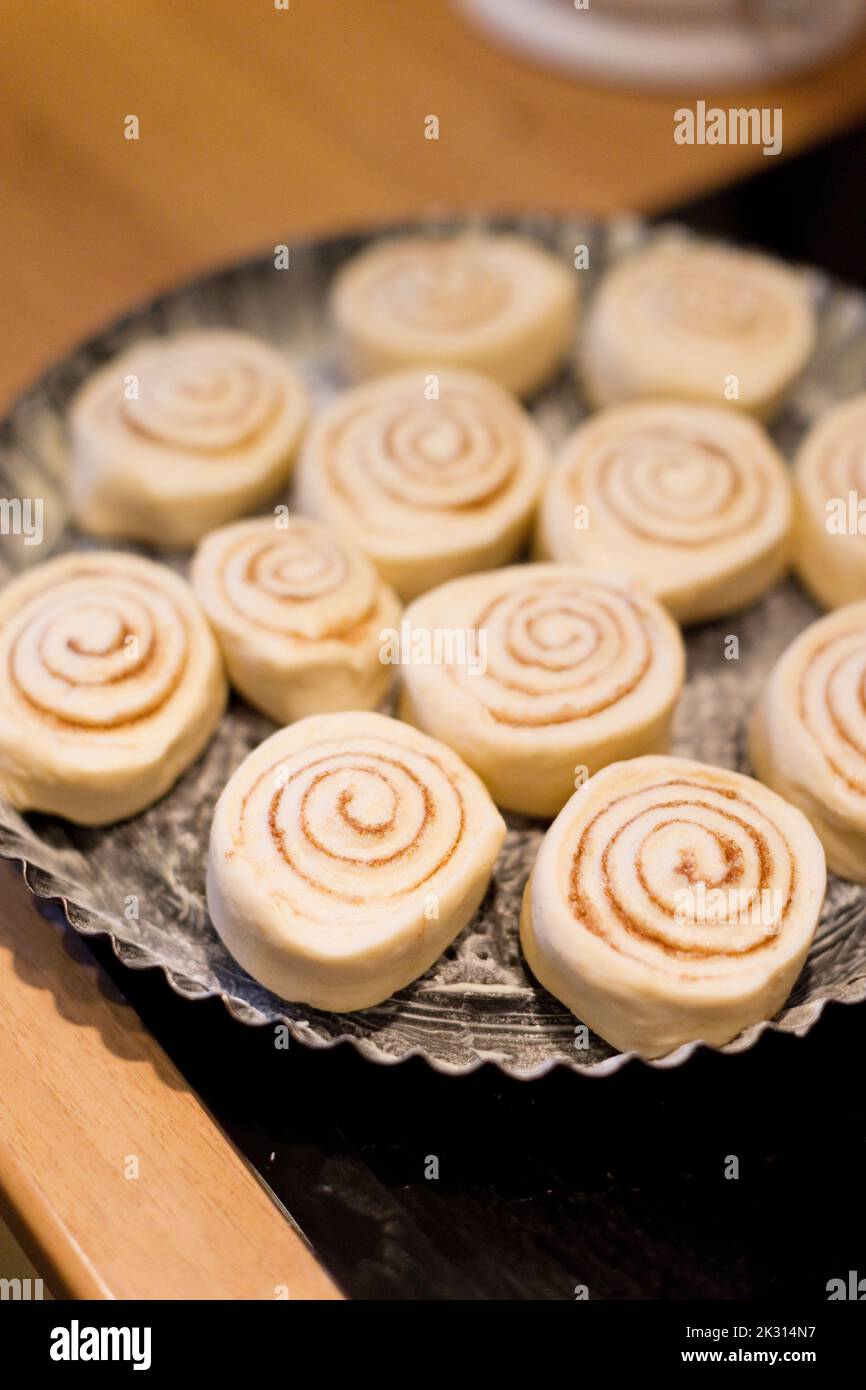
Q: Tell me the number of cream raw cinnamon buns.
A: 12